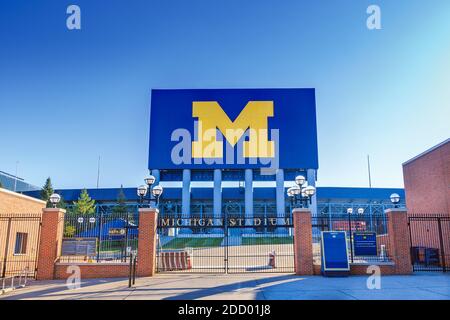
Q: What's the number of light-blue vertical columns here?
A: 6